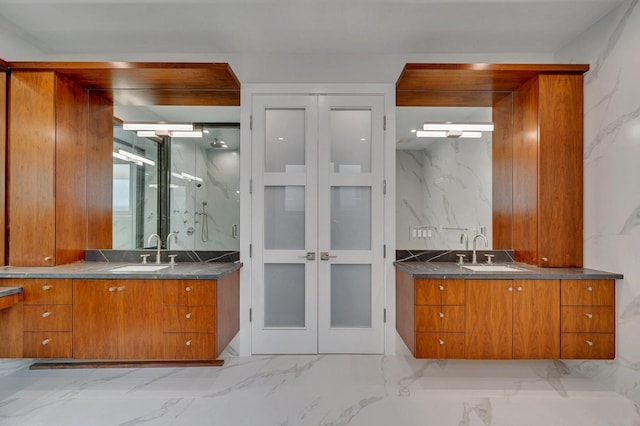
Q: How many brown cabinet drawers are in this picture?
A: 12